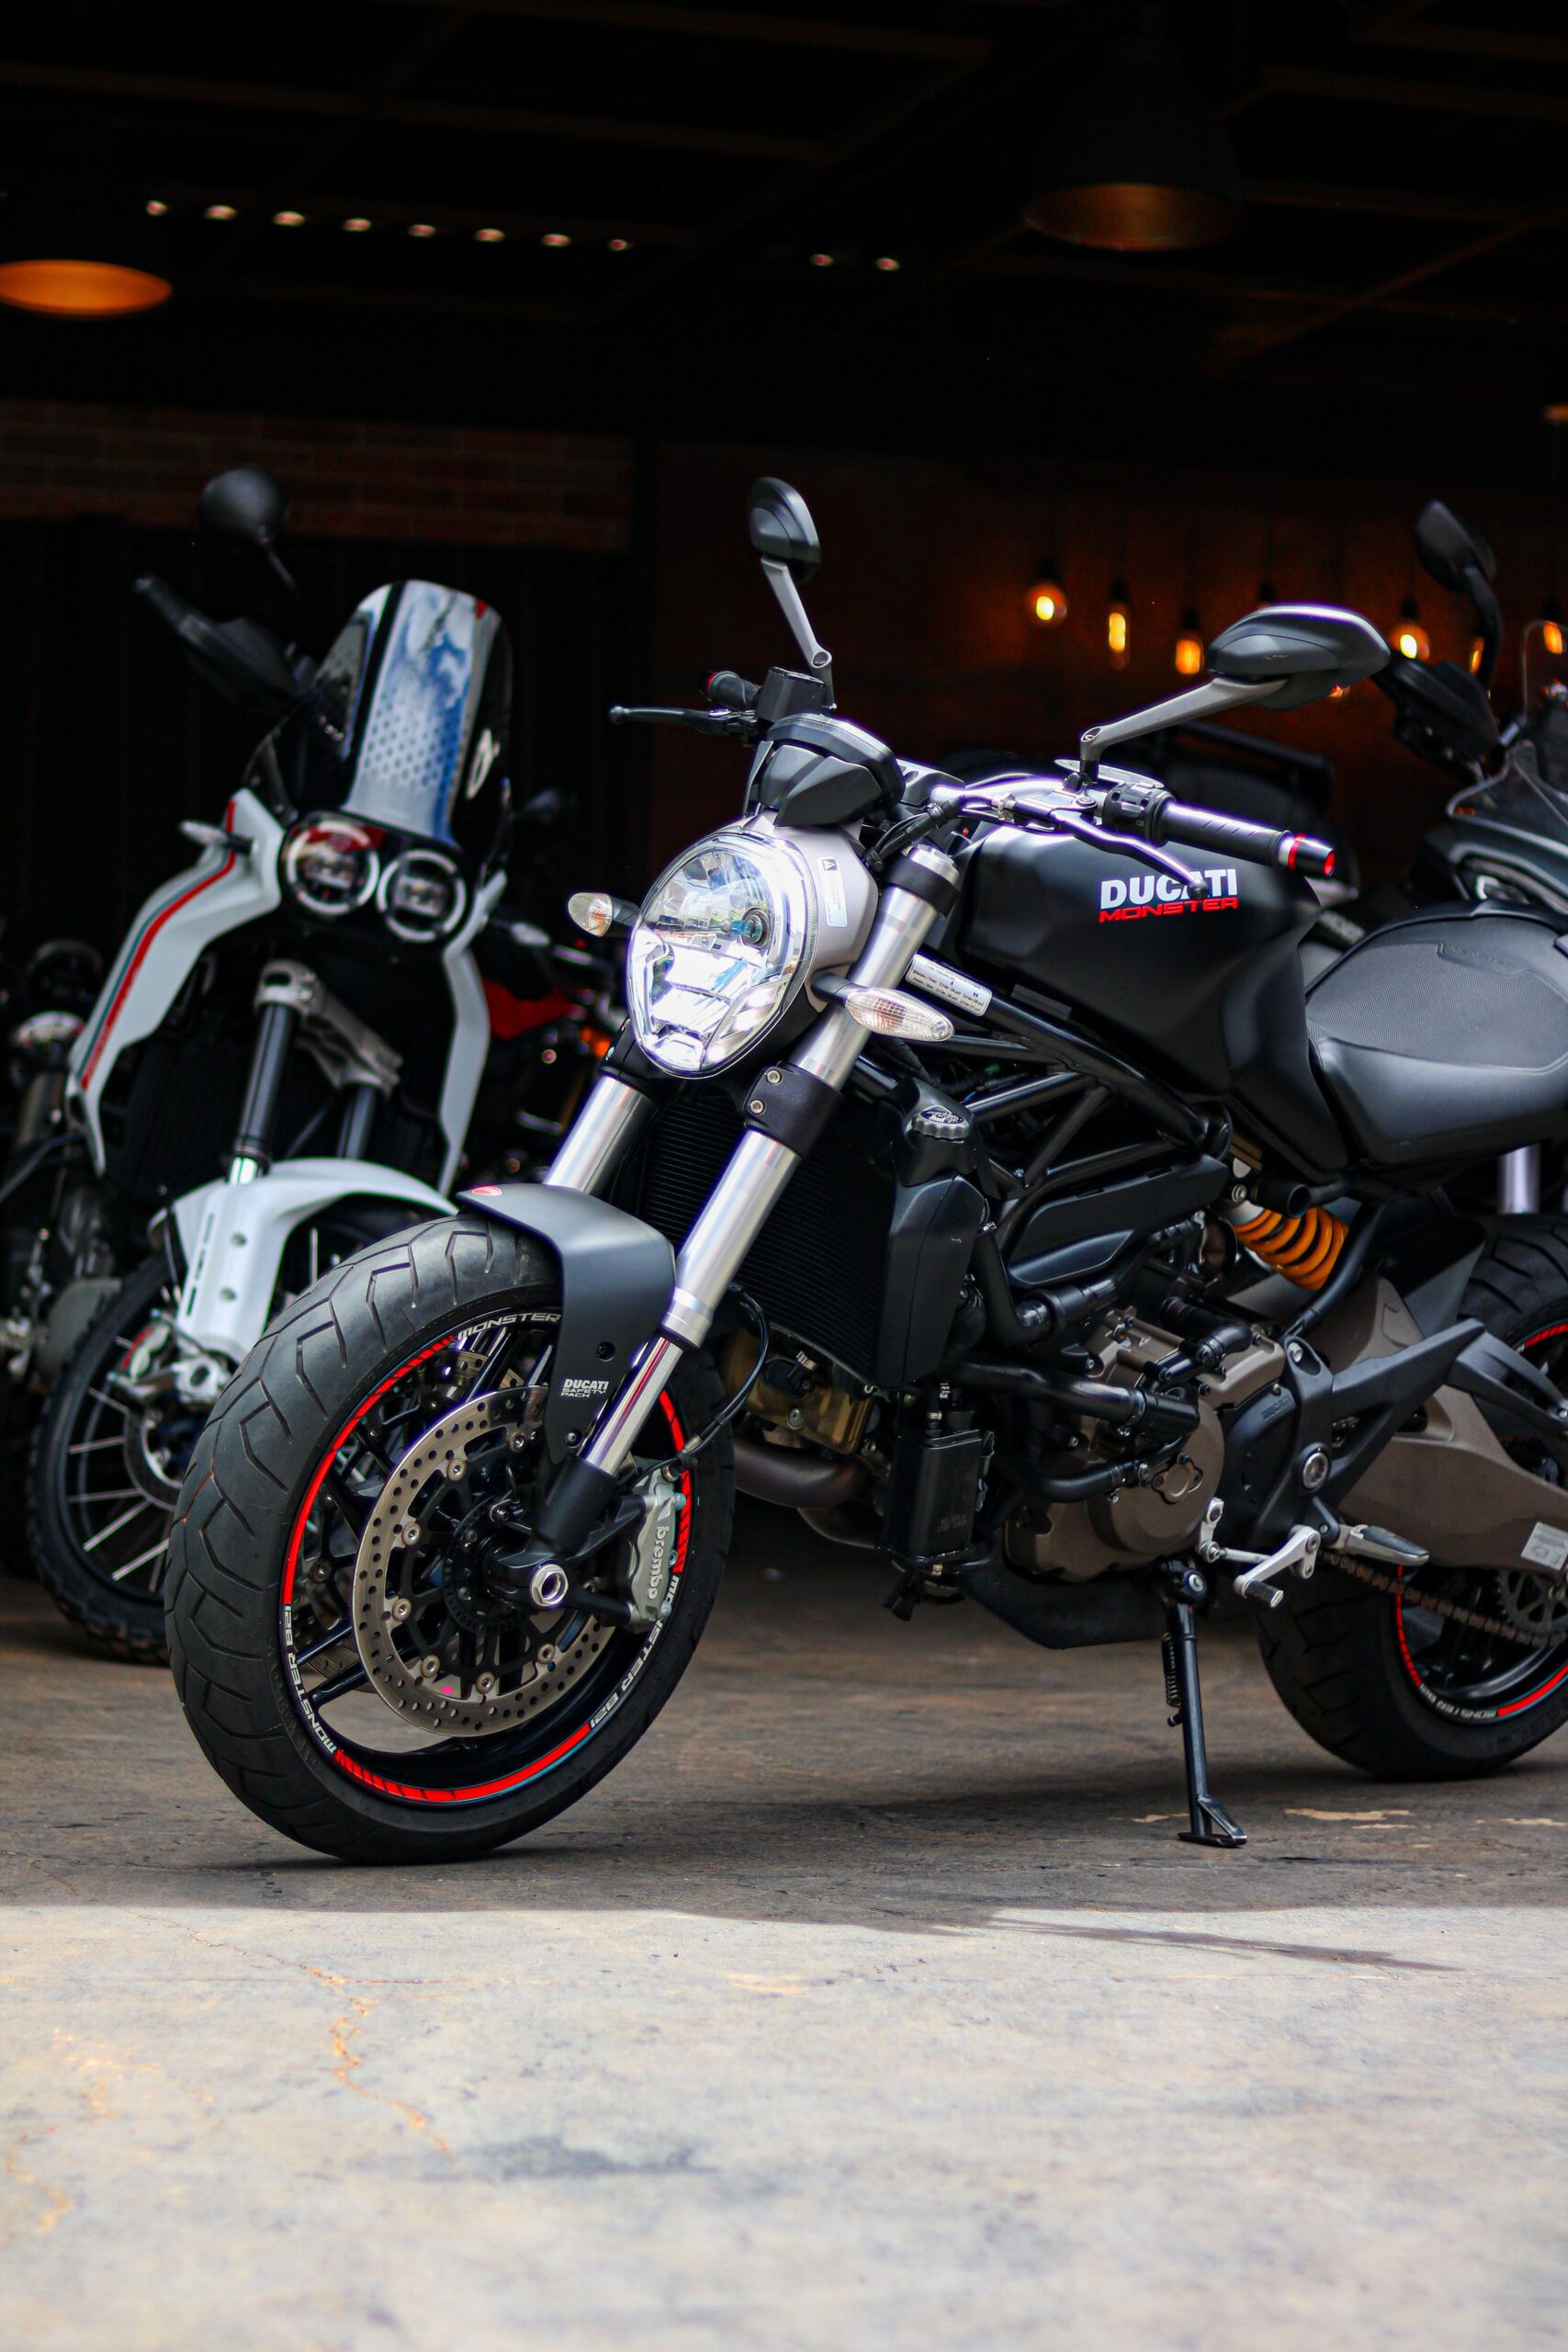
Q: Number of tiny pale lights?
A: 10